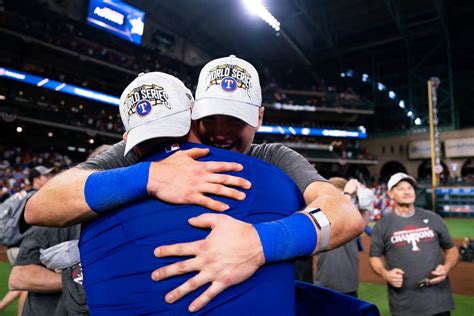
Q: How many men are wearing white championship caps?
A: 3